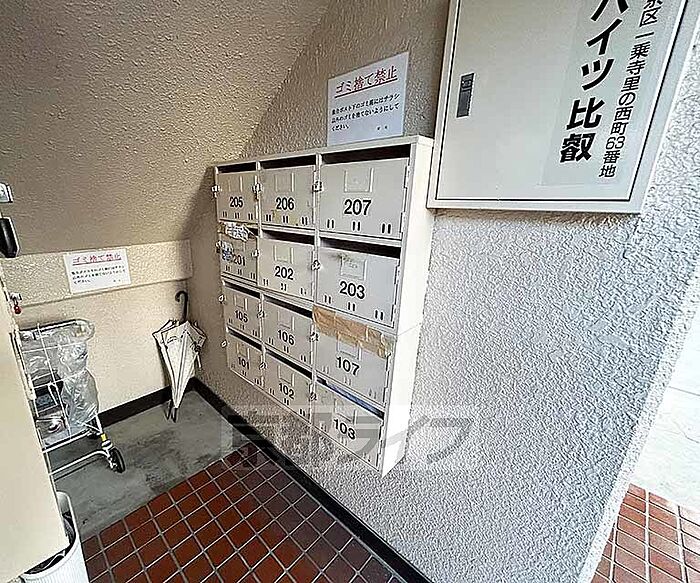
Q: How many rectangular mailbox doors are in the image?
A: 12